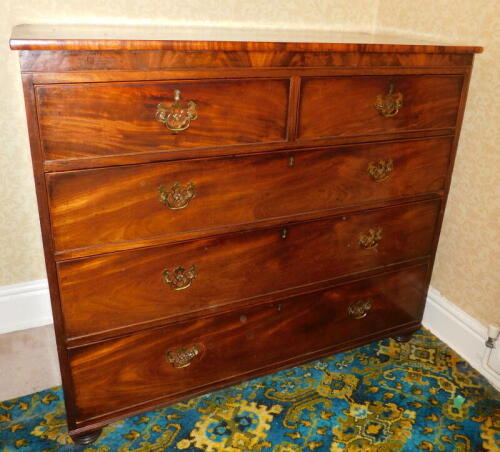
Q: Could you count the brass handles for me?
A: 8